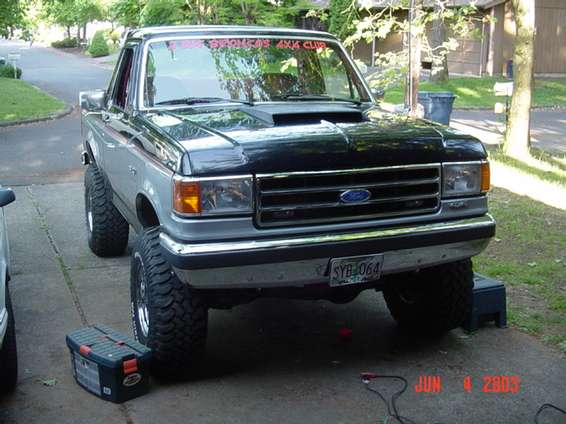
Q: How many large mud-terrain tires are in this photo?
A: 3